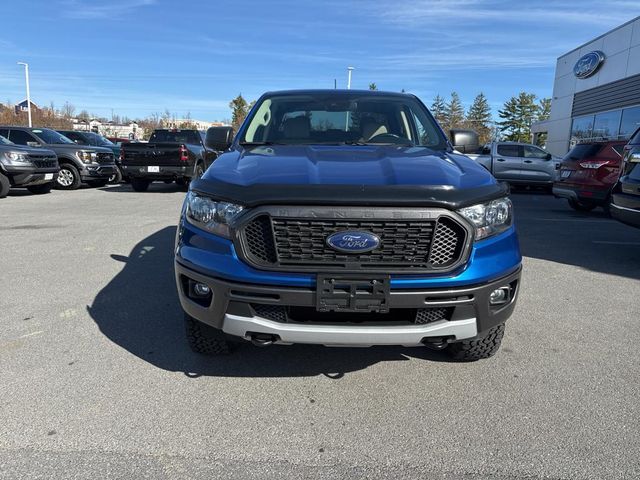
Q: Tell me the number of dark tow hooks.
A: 2